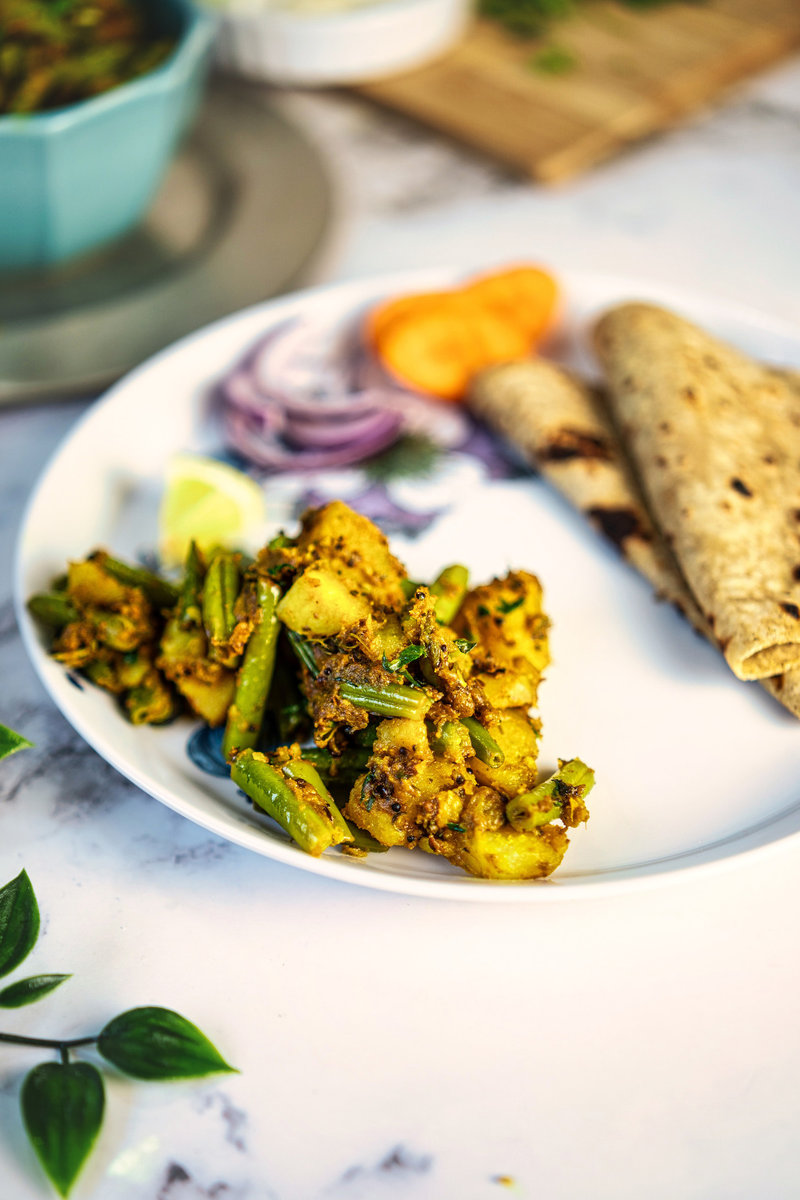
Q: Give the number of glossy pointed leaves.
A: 5